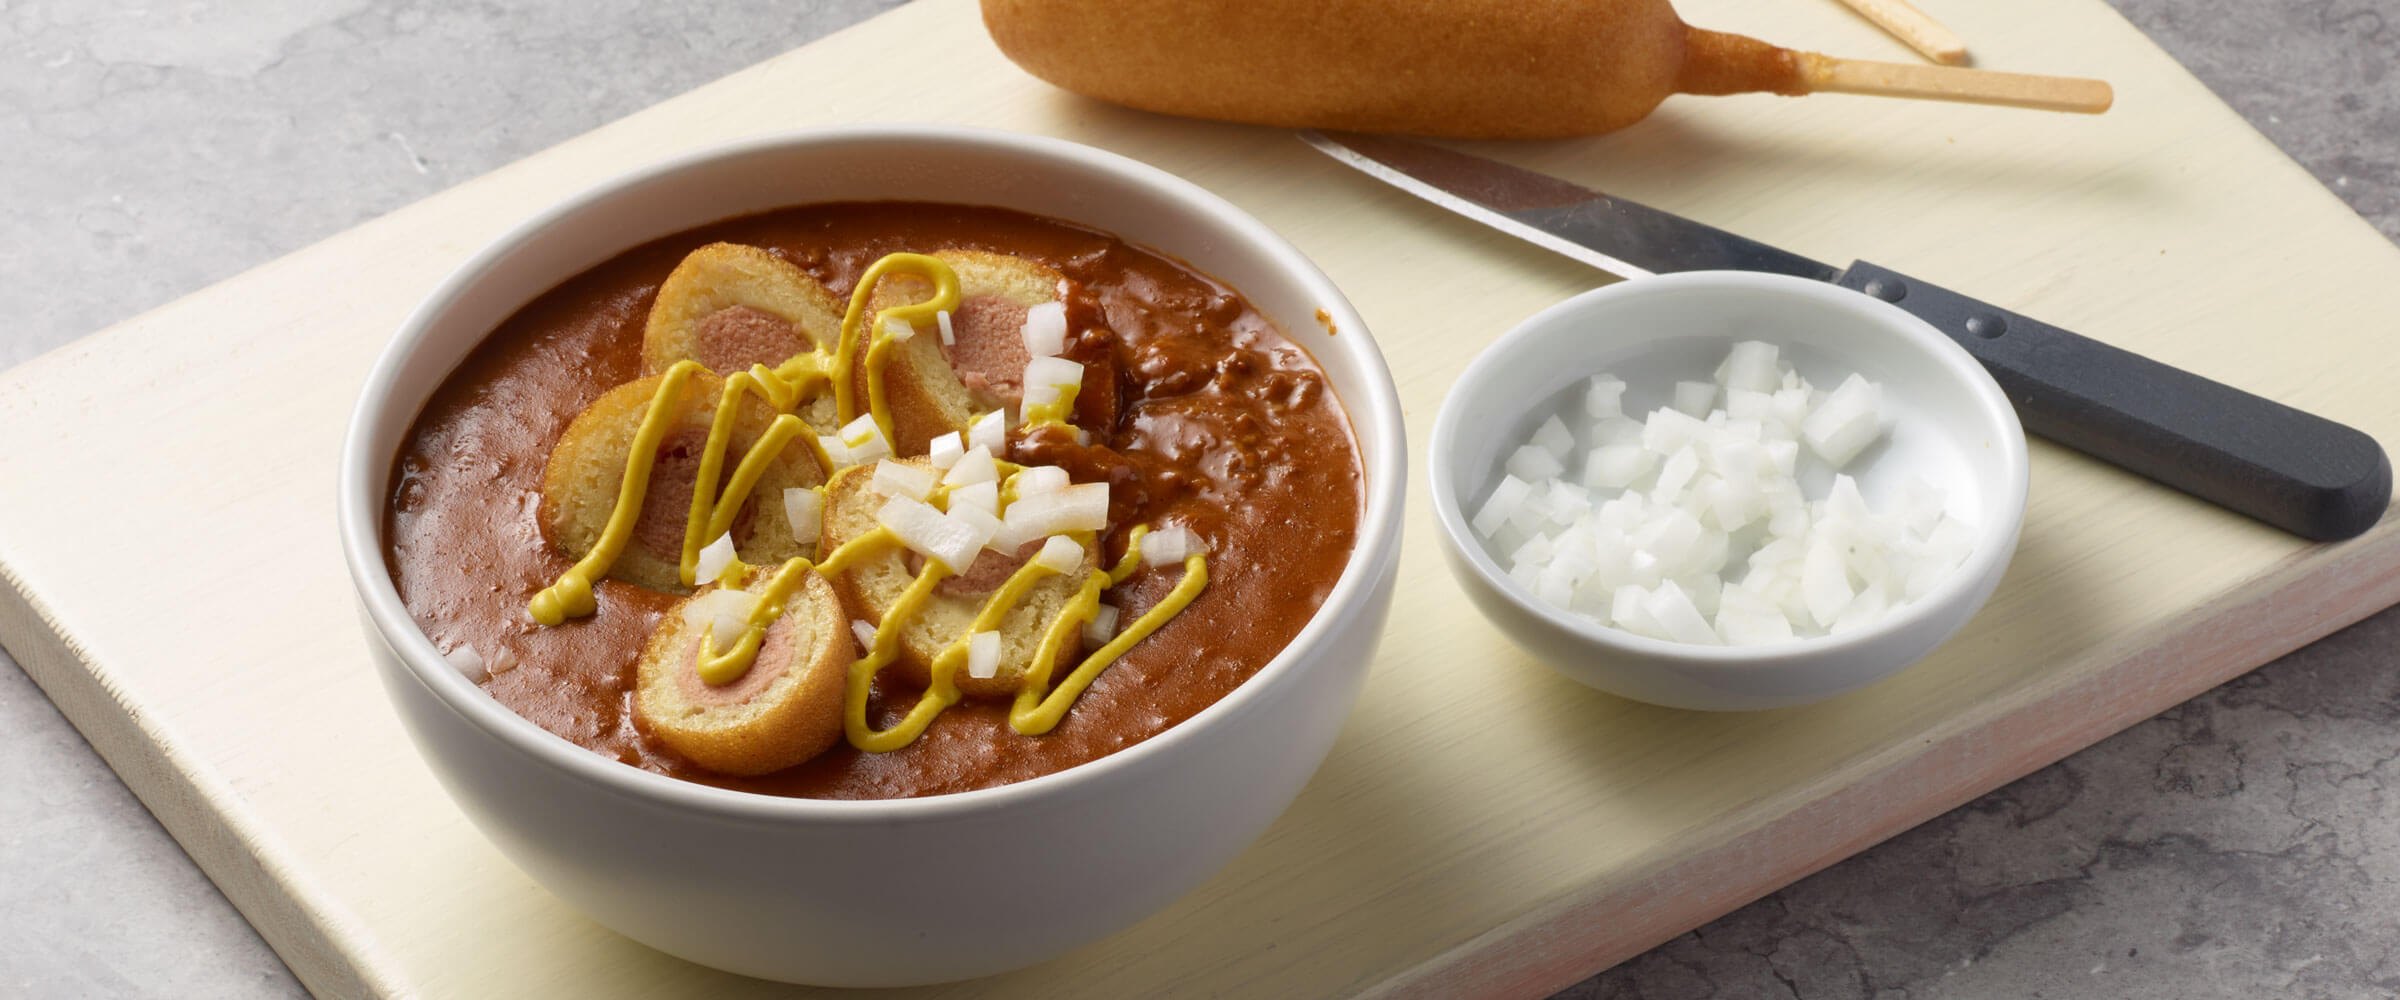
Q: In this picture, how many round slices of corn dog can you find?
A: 5